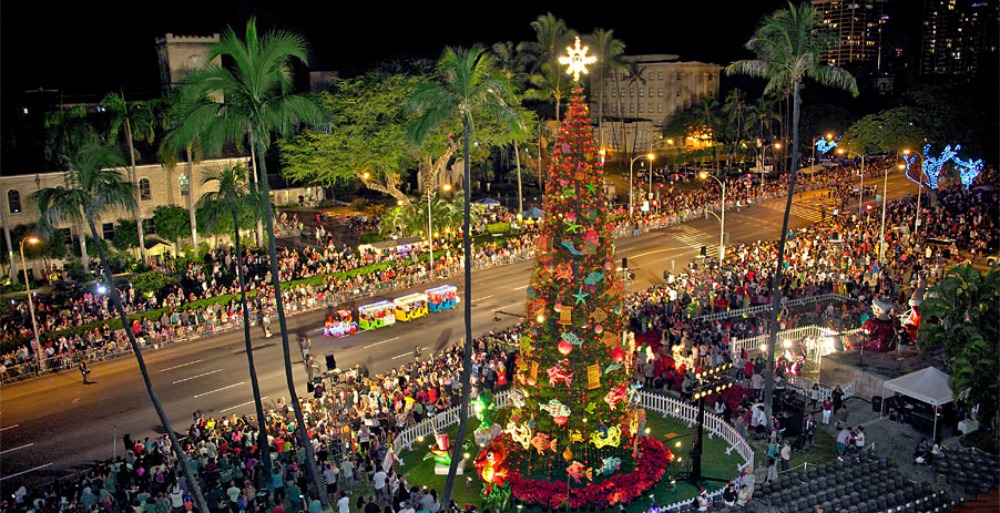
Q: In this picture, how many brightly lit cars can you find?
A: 4